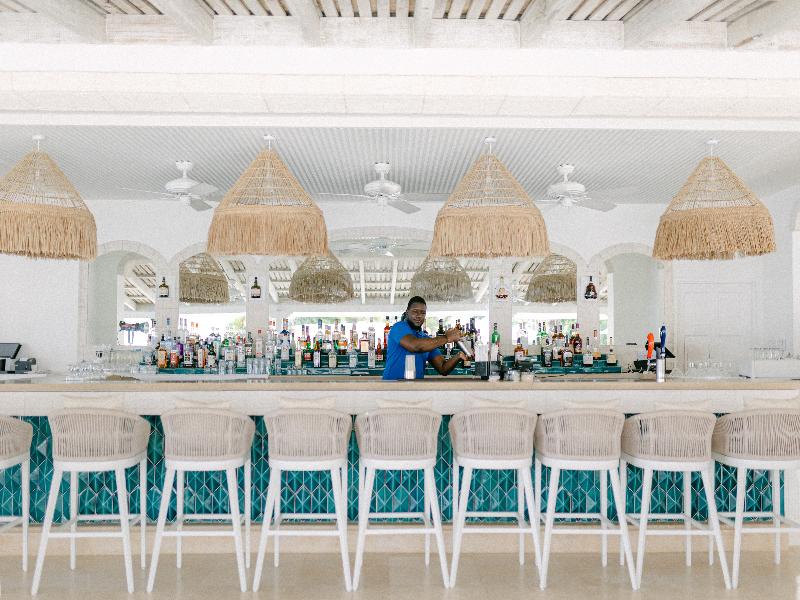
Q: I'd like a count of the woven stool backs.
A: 9